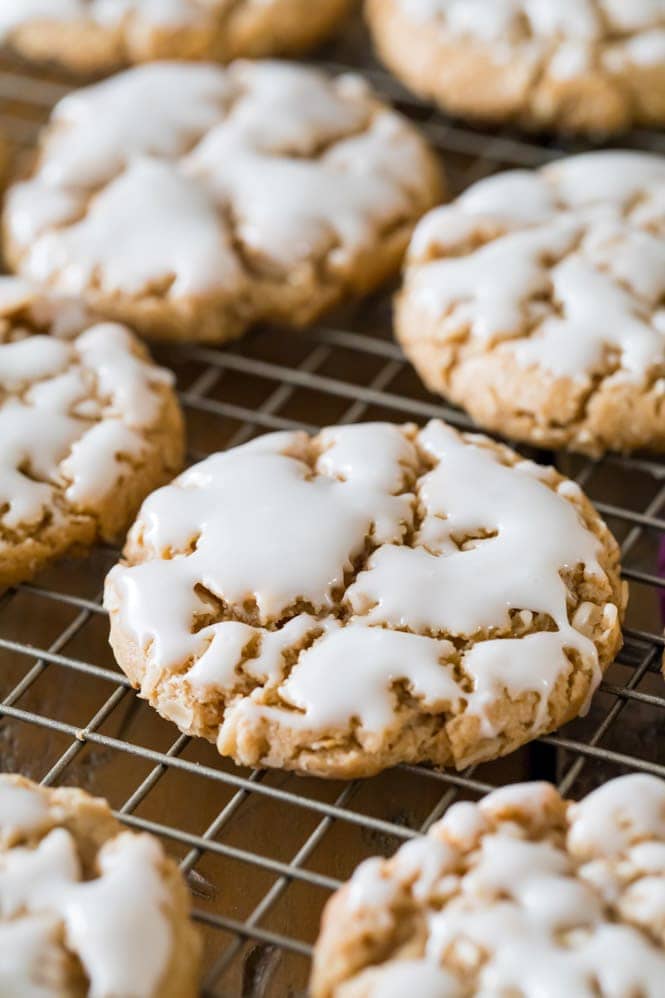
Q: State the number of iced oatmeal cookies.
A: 8